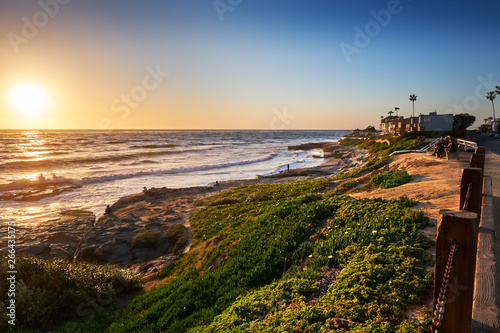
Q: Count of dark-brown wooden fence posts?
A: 4